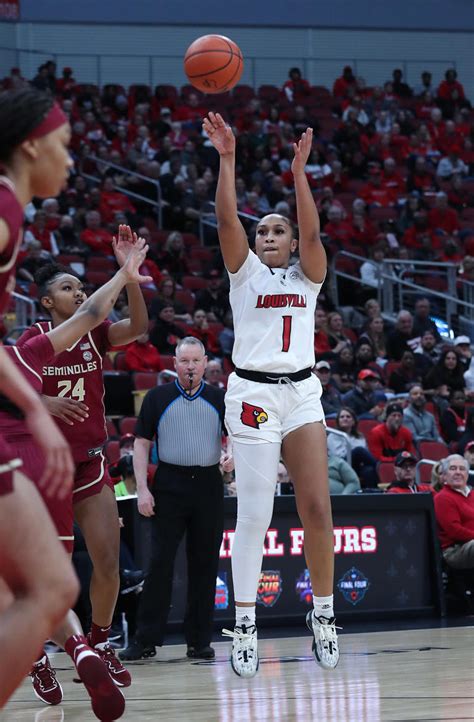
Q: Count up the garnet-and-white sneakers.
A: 3